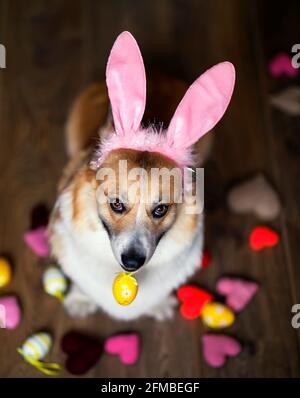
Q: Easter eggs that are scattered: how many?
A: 4